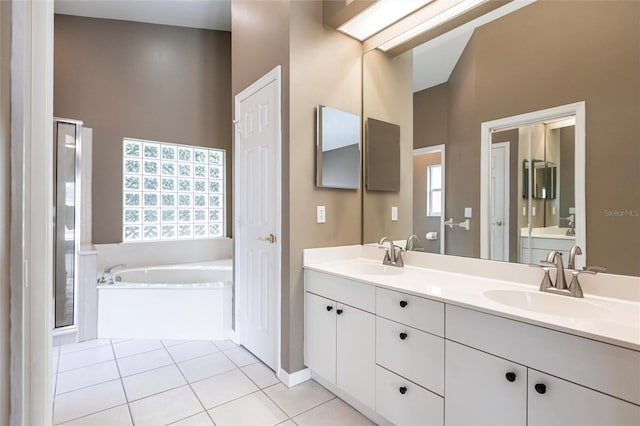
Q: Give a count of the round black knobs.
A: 7